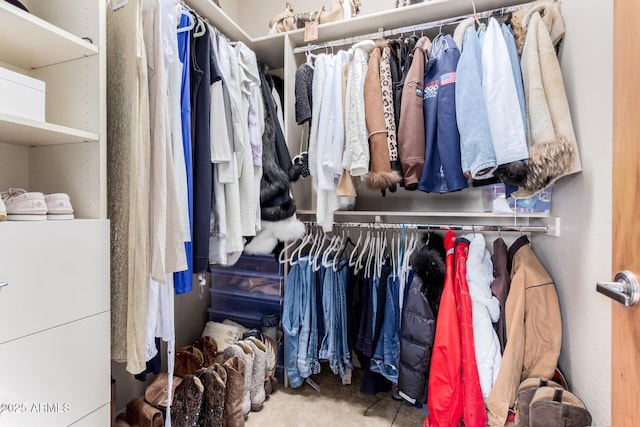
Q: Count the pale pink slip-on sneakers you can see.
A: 2